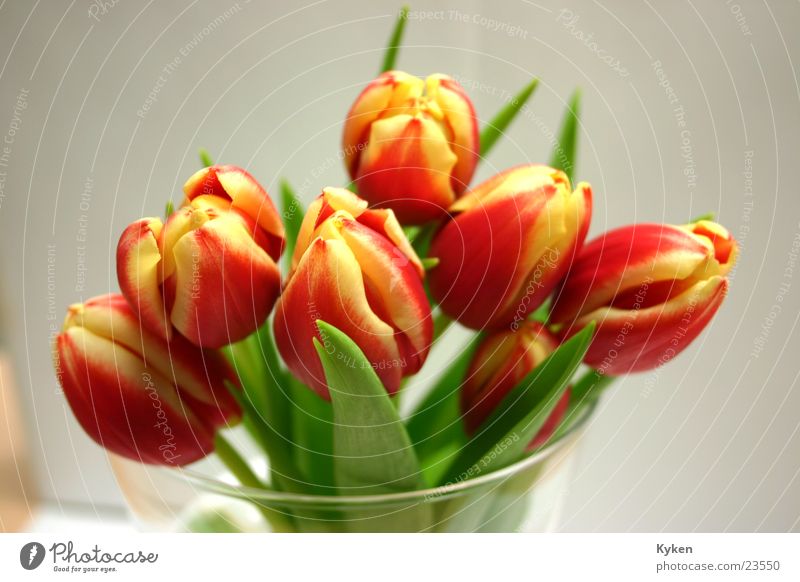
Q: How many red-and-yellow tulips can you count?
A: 7